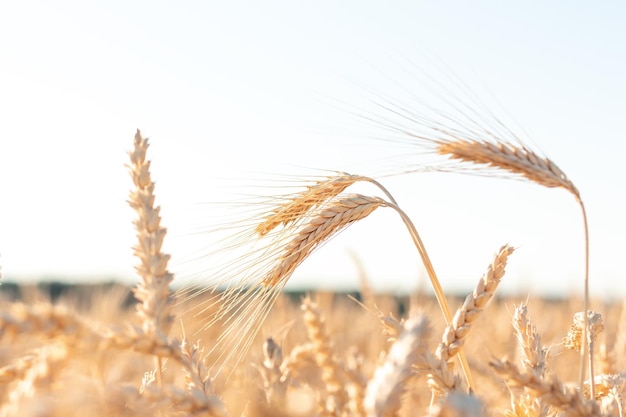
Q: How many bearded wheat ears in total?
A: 3